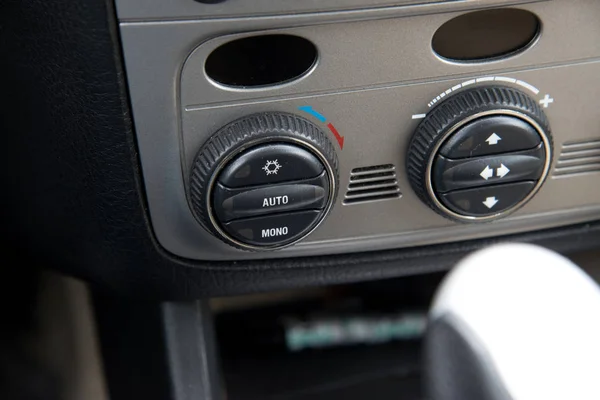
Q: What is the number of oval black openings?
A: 2